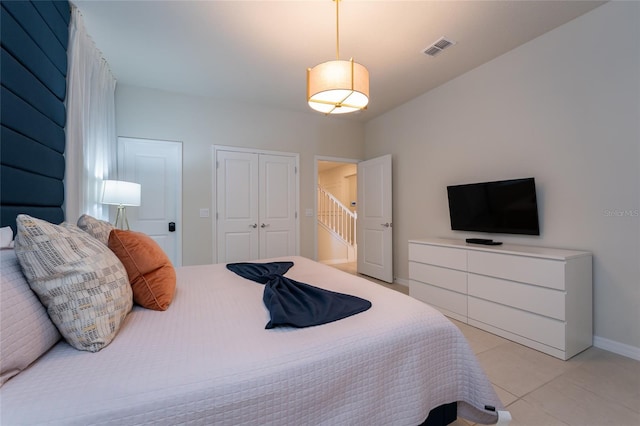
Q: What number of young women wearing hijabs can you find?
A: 0